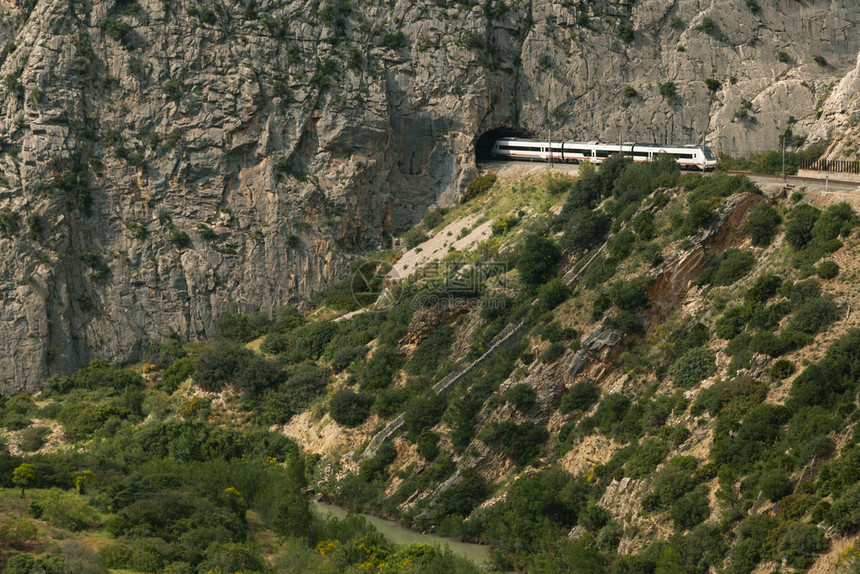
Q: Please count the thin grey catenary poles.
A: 4